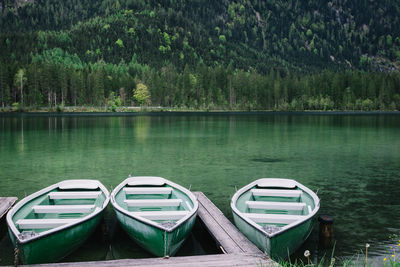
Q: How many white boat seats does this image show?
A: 9